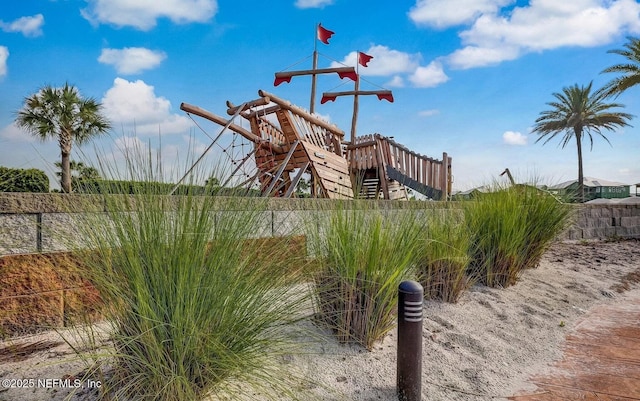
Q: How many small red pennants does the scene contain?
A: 2